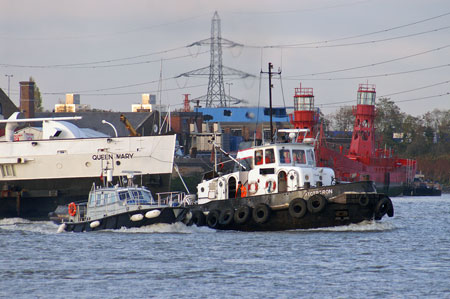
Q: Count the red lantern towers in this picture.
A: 2